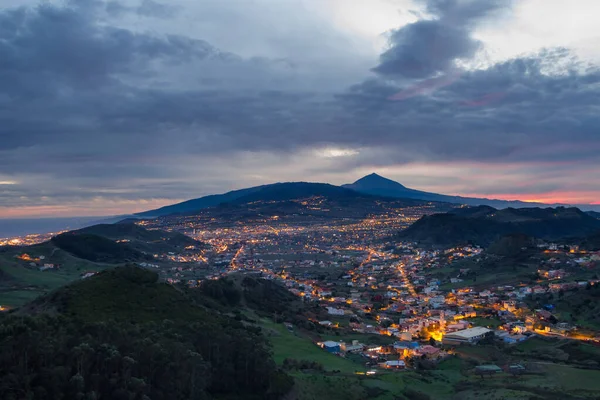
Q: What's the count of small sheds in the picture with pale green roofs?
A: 2